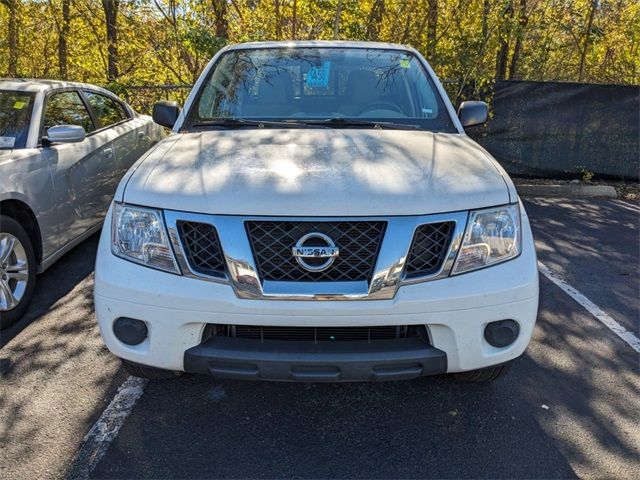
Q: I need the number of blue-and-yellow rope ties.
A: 0